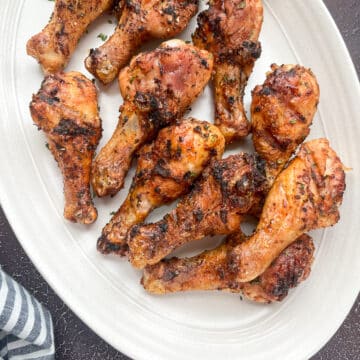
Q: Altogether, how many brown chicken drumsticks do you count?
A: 10